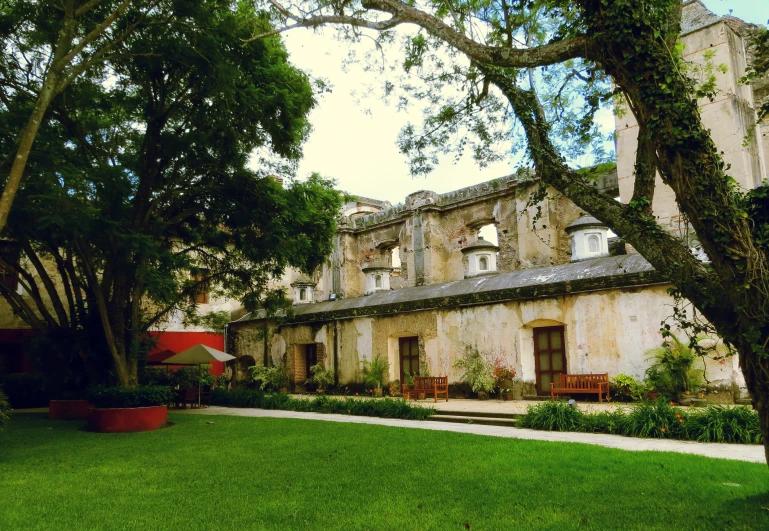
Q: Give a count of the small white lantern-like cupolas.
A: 4